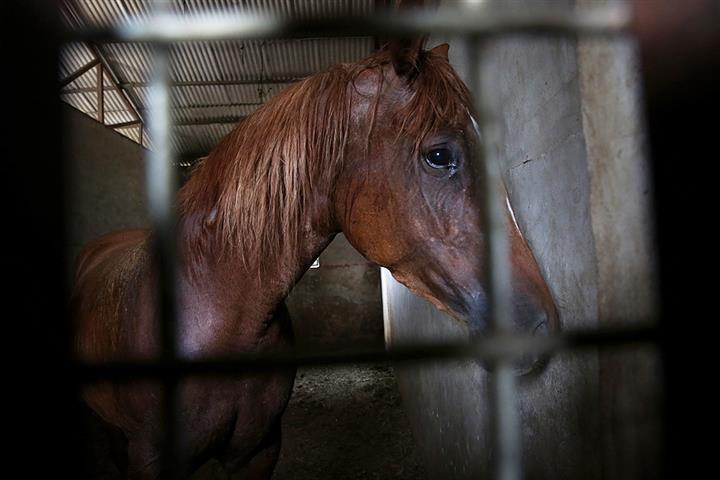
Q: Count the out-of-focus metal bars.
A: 4